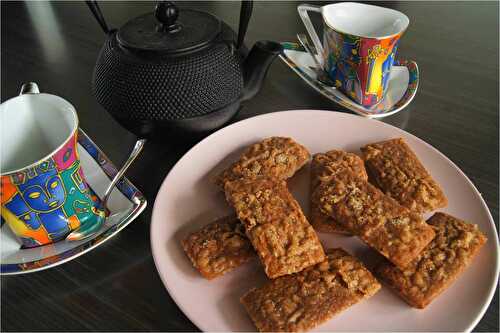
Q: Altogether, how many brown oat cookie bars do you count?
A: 8